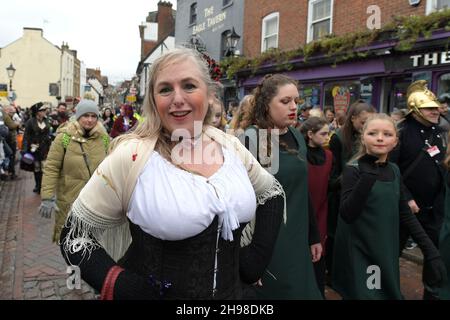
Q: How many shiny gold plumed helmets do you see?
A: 1